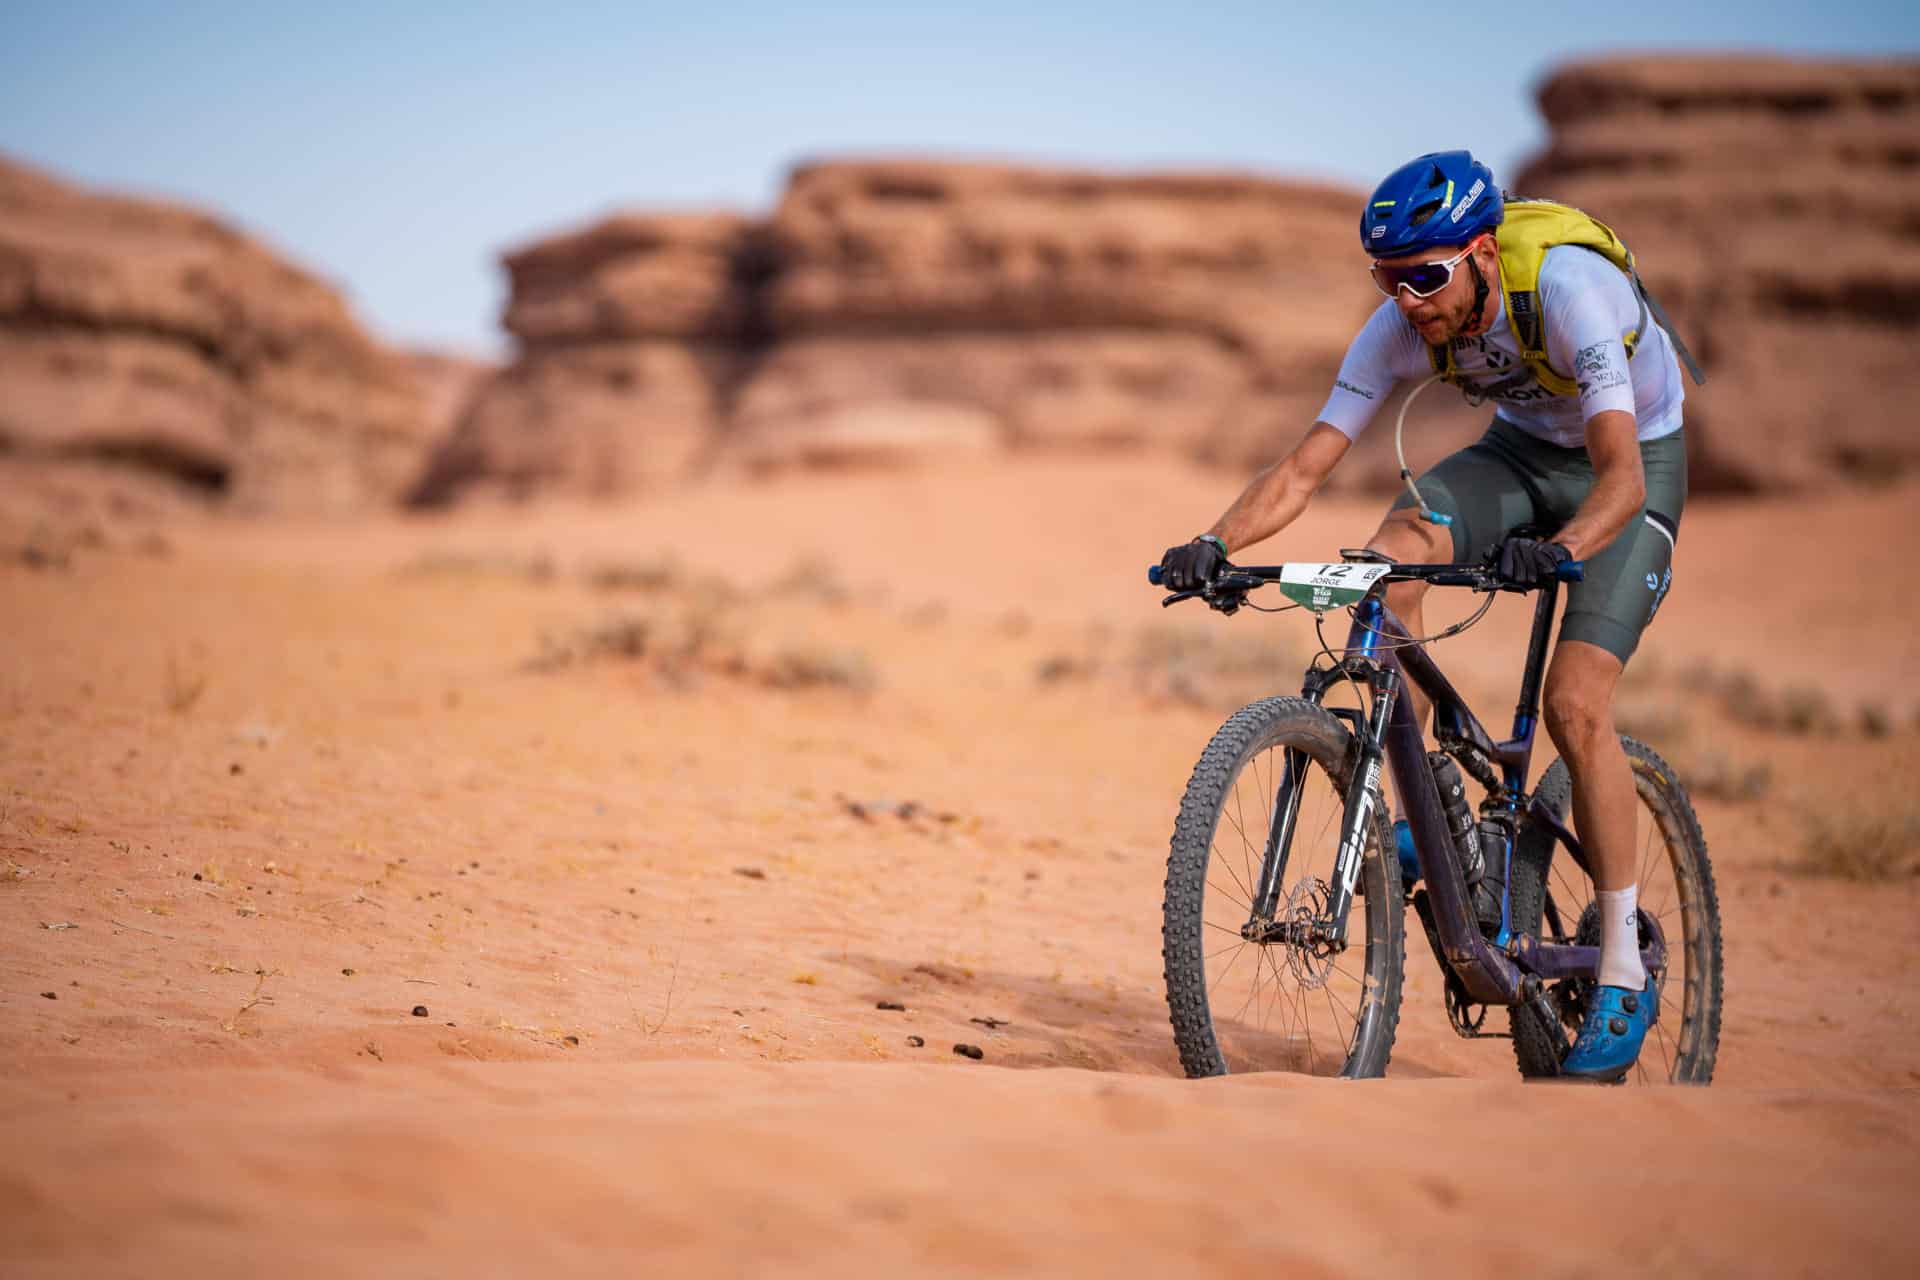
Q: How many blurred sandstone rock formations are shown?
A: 3